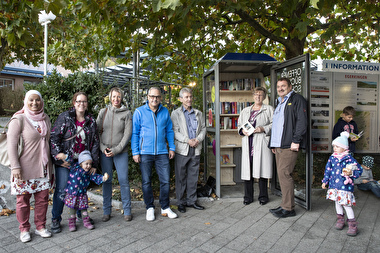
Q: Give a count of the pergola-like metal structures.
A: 1